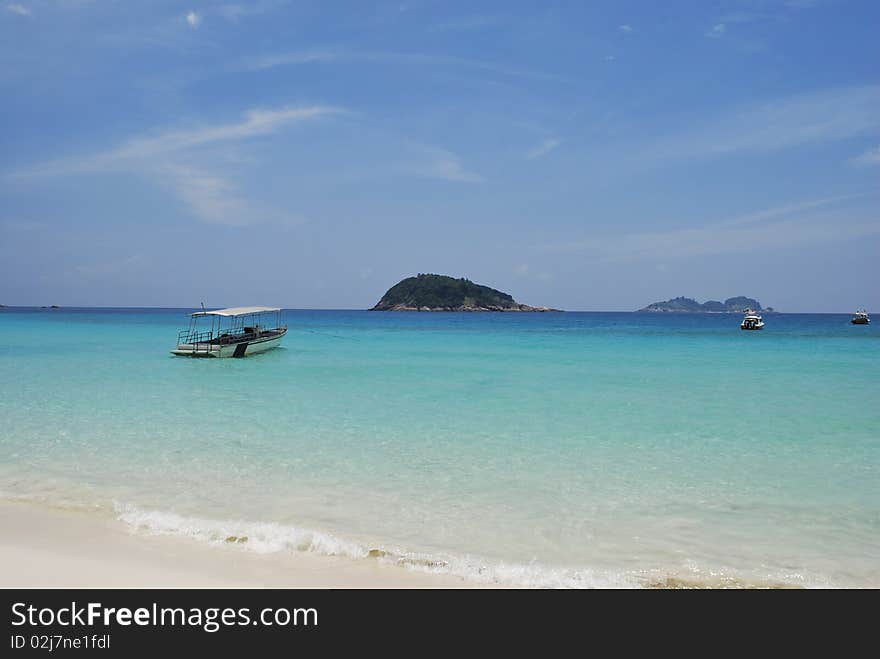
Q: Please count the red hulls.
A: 0